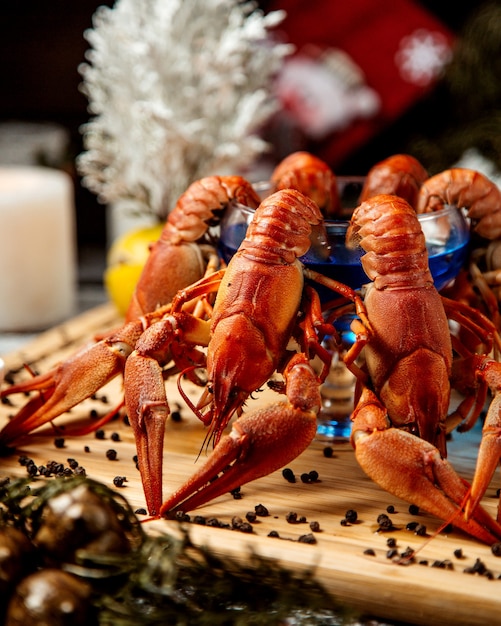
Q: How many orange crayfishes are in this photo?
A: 6